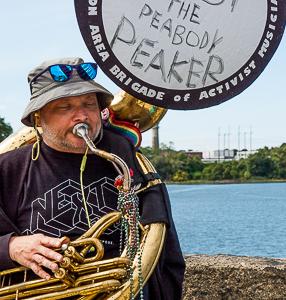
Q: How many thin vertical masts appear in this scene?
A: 6